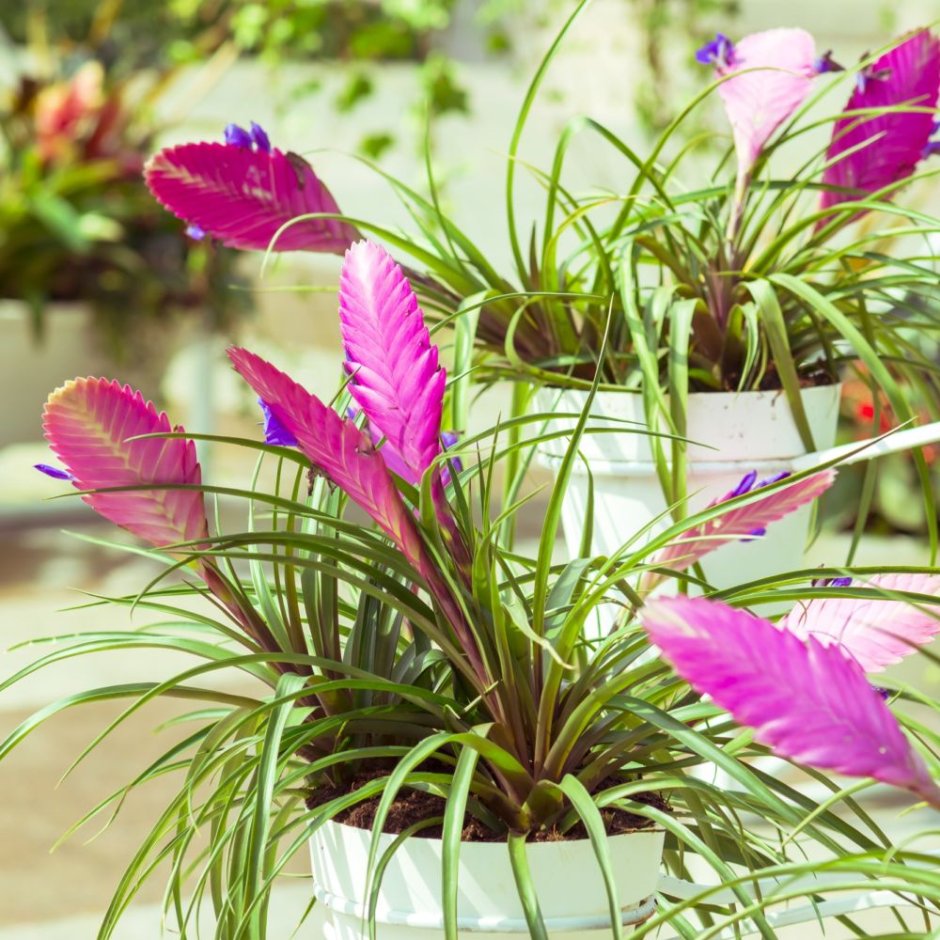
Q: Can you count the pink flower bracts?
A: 9